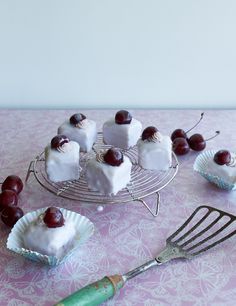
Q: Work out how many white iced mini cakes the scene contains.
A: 7